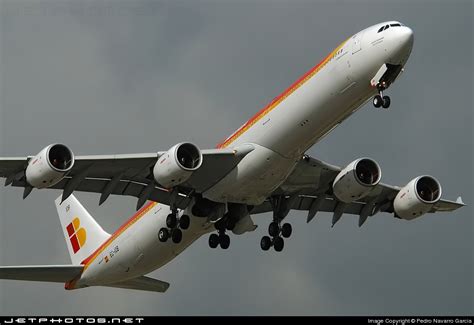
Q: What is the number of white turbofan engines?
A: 4